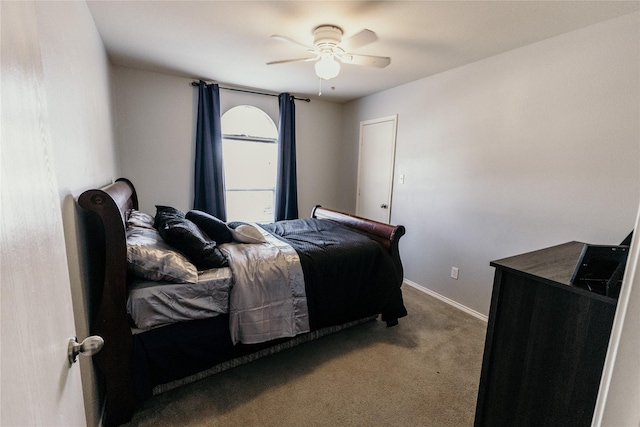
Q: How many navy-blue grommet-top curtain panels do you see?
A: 2